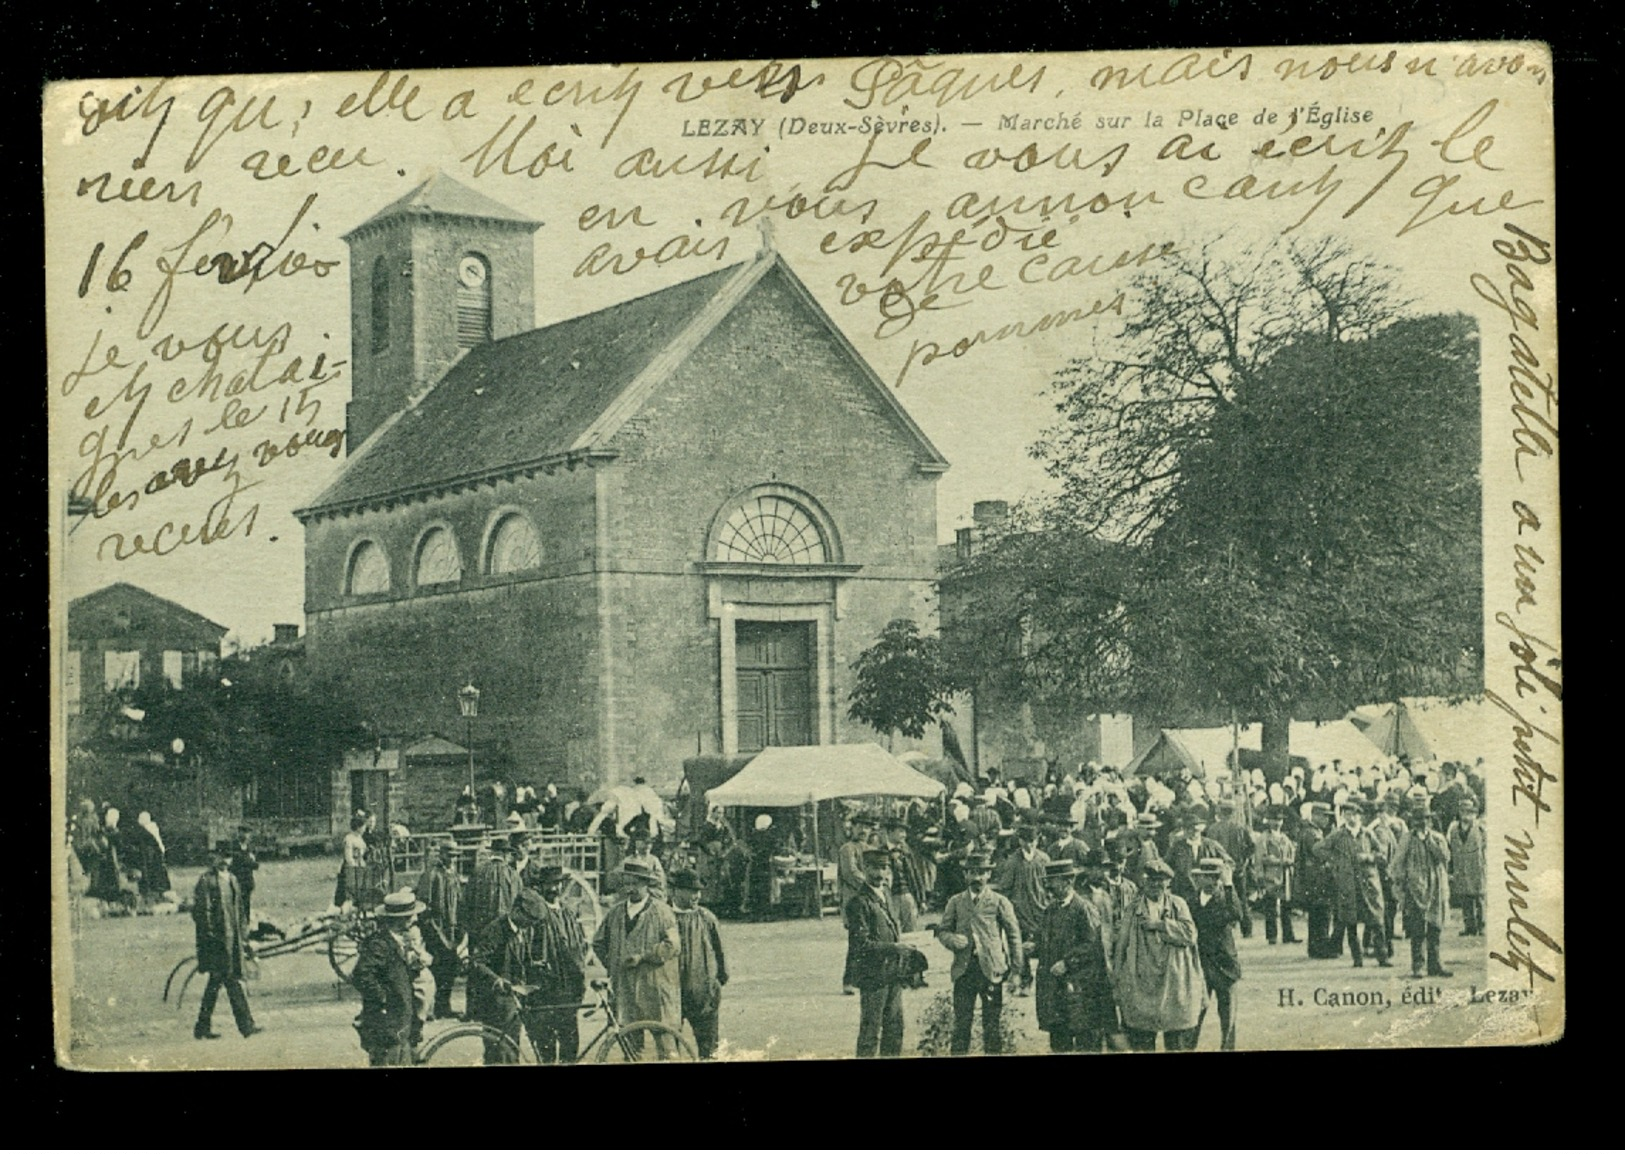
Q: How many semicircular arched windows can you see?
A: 4